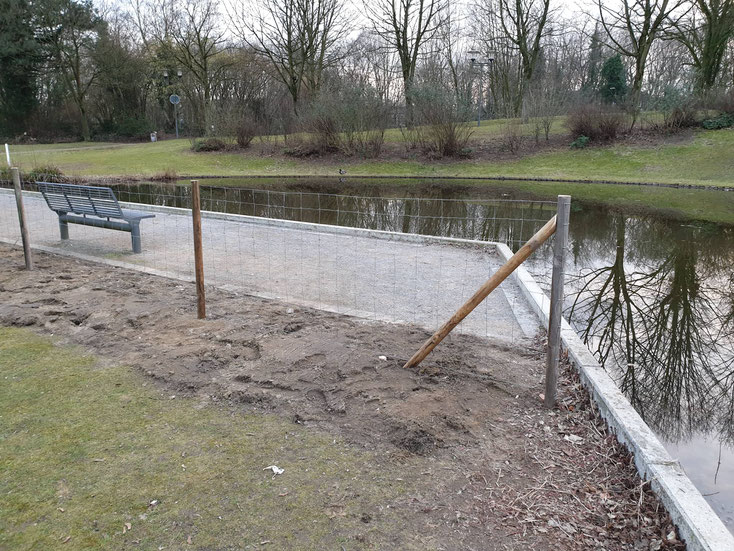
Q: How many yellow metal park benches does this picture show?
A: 0